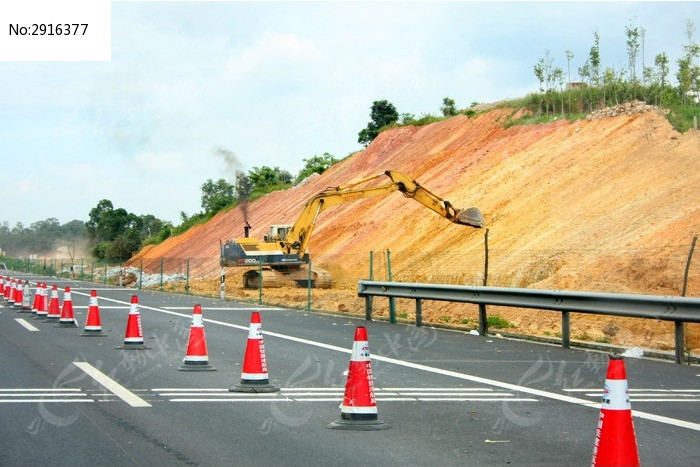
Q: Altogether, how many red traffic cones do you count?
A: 14